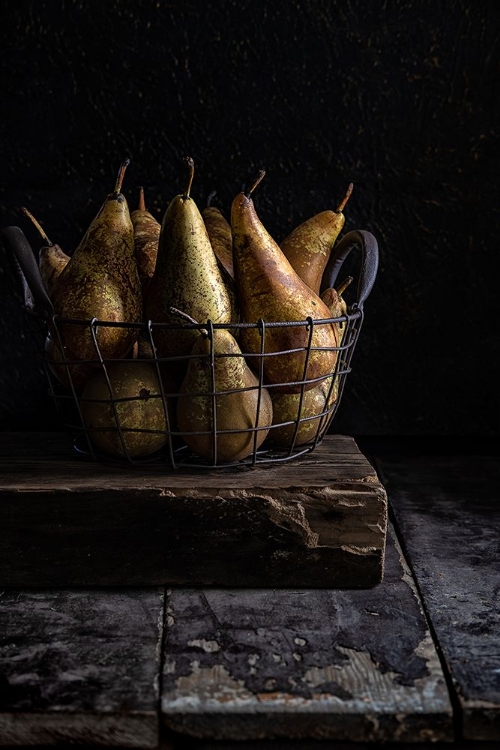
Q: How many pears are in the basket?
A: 11